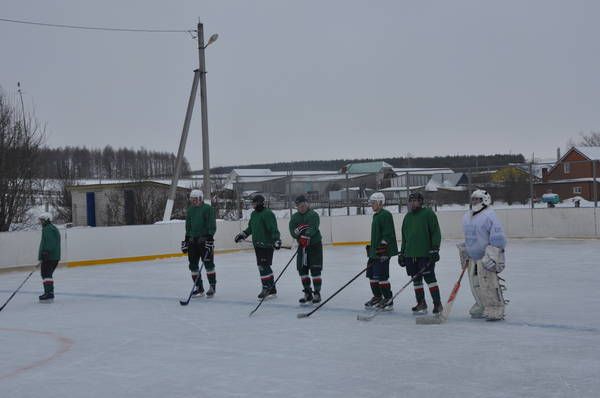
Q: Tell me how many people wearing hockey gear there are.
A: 7